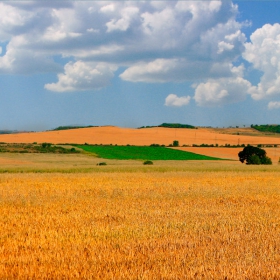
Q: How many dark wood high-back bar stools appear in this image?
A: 0